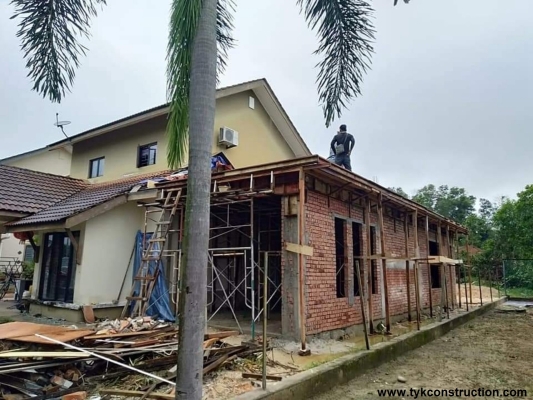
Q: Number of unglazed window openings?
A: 4